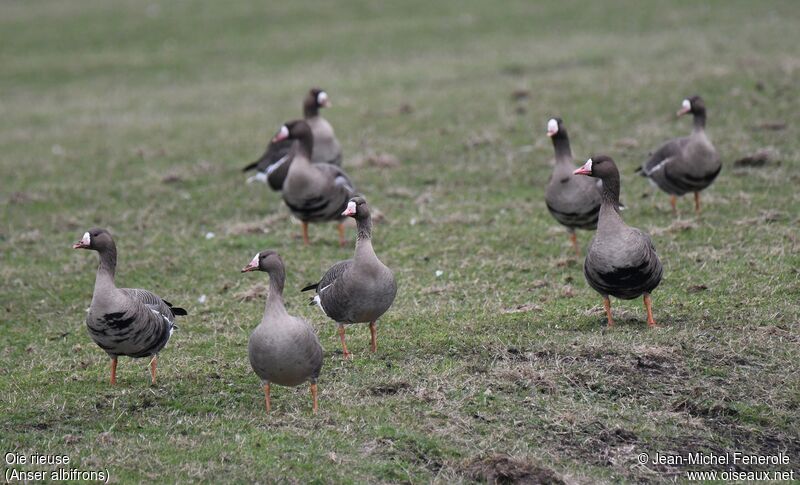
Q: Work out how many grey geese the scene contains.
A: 8